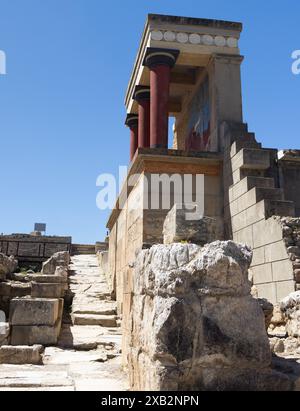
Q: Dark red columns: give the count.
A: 3